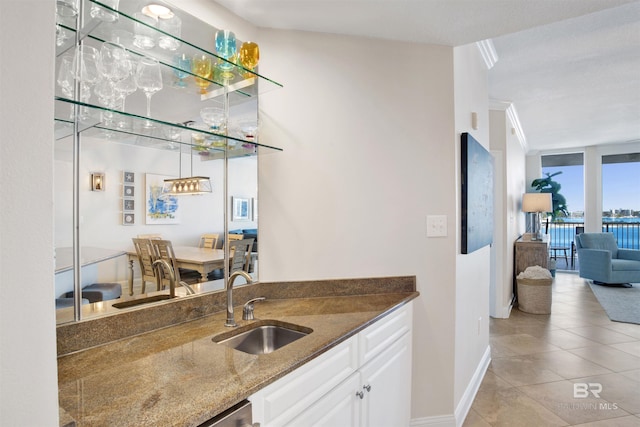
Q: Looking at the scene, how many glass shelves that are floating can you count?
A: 2